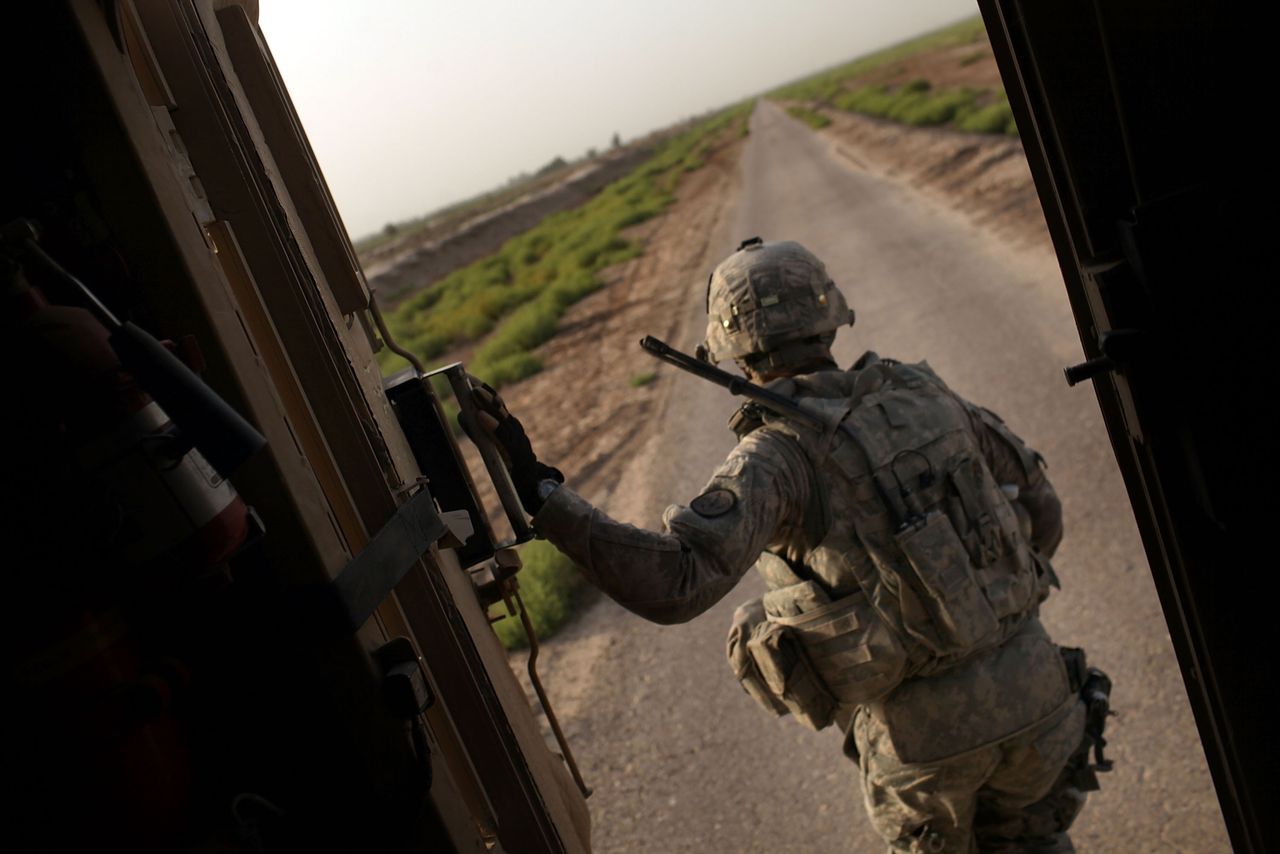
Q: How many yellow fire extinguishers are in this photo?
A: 0